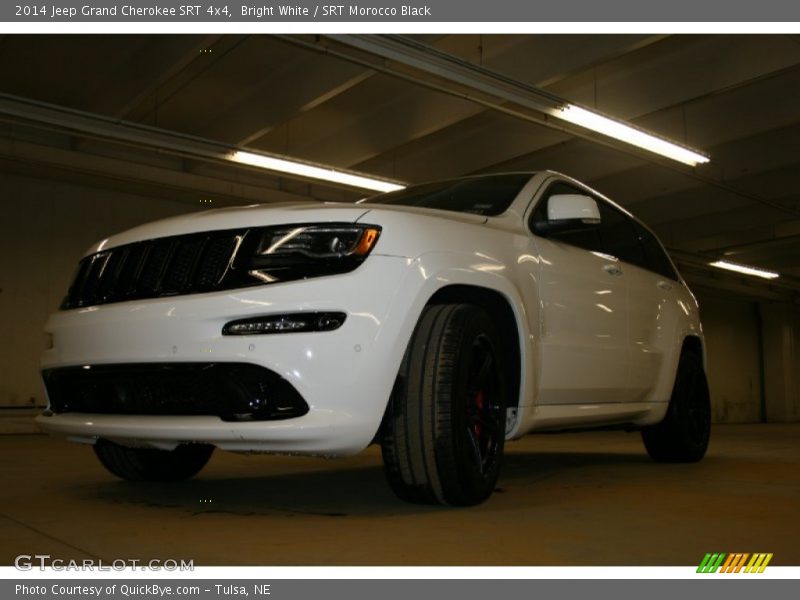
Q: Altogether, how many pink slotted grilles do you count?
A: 0